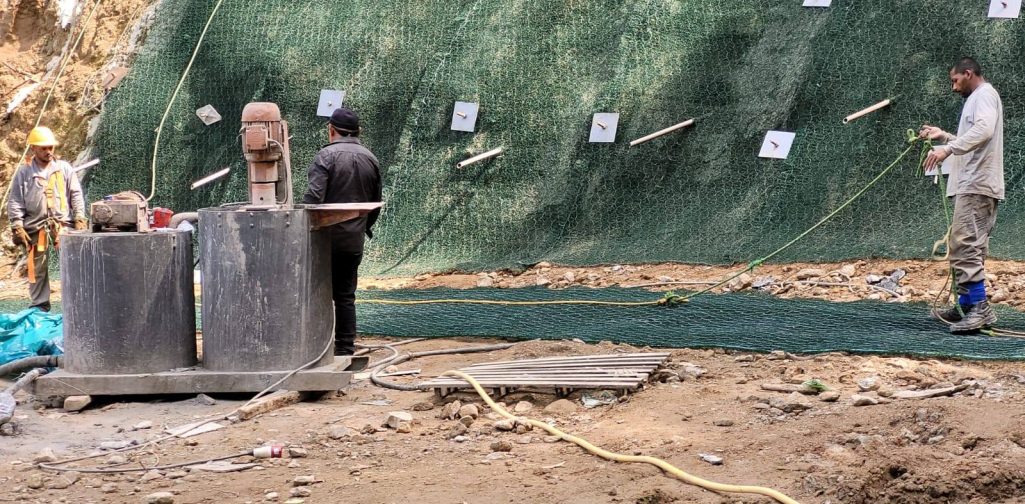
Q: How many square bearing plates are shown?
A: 8